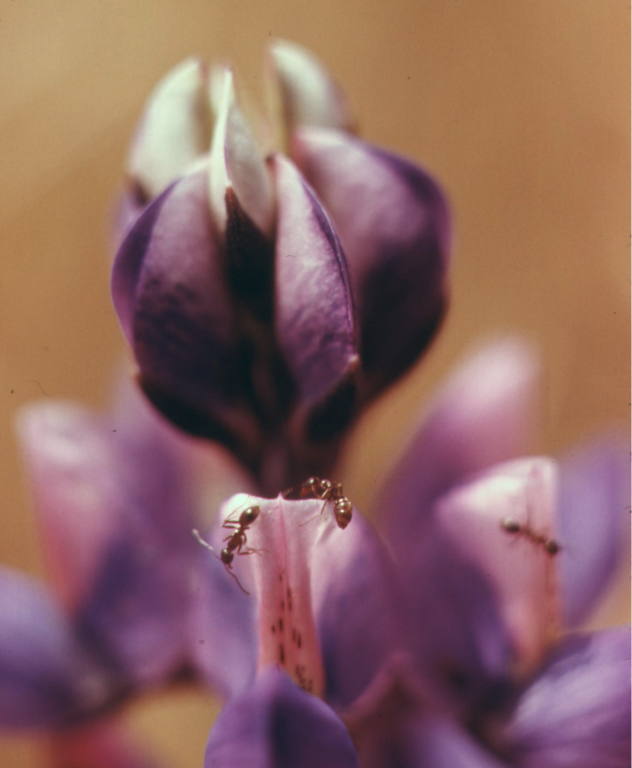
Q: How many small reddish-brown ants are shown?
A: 3